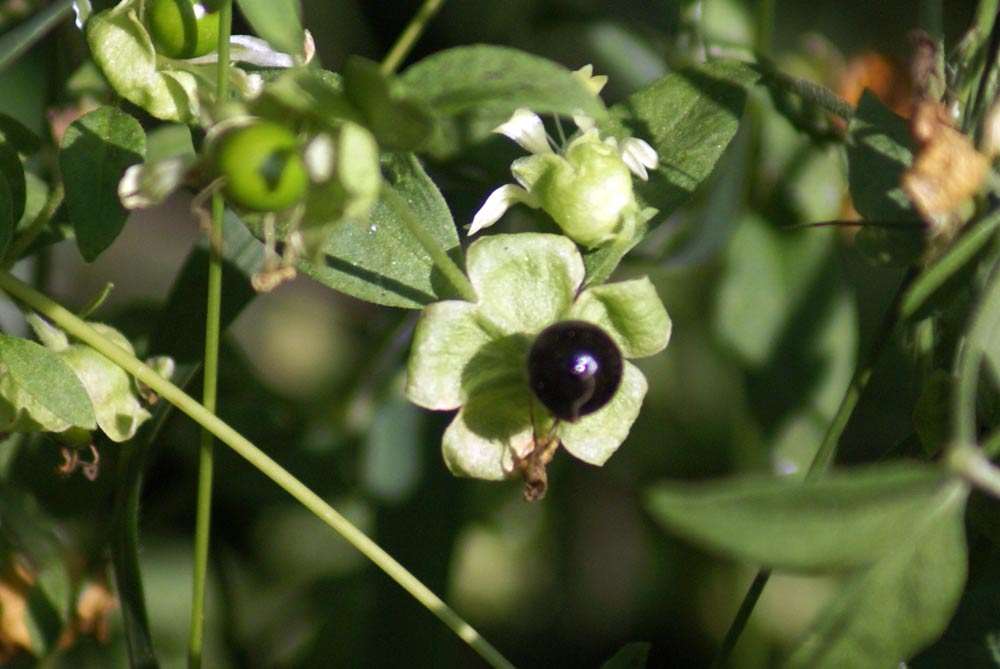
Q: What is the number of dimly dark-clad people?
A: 0